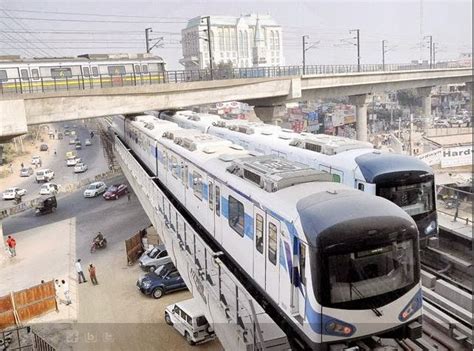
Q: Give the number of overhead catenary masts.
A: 7